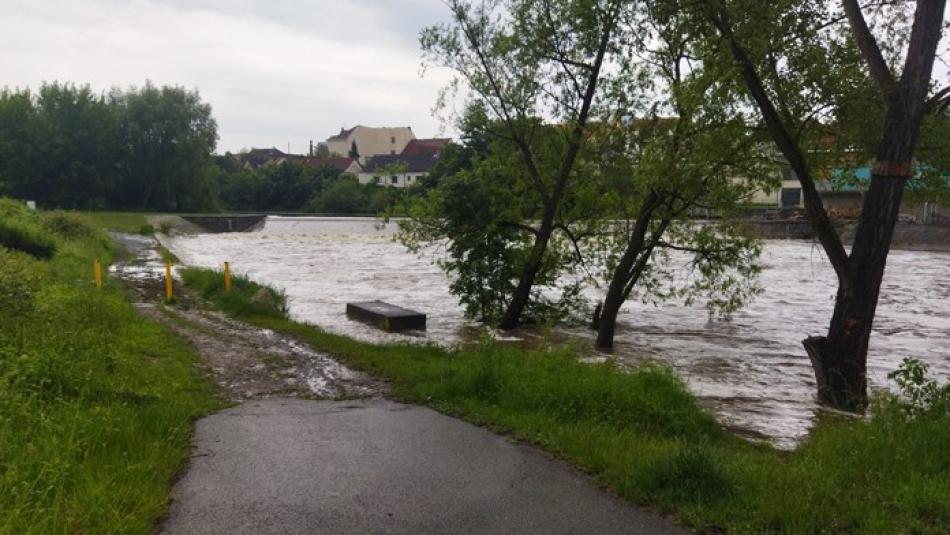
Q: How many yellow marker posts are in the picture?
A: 3